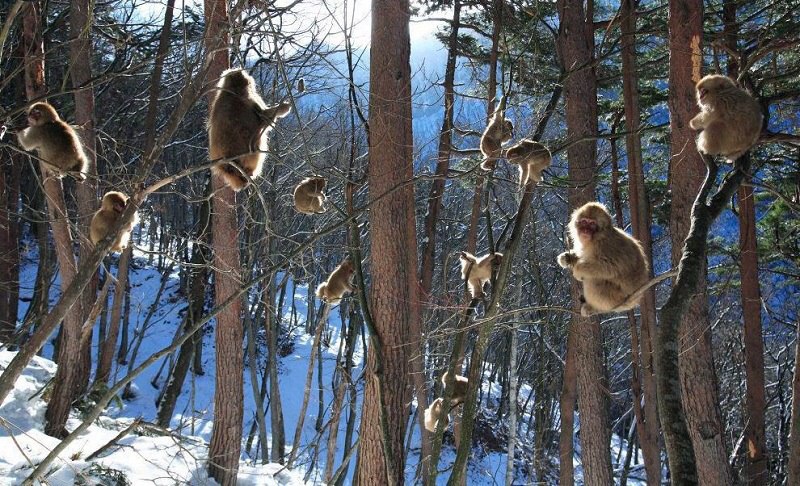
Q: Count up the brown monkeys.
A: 12